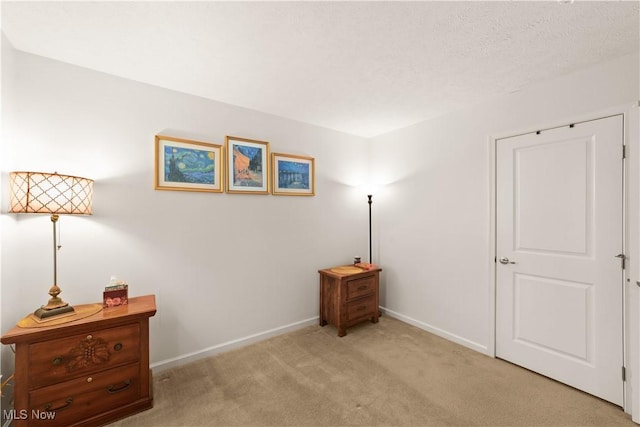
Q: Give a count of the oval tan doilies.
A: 2